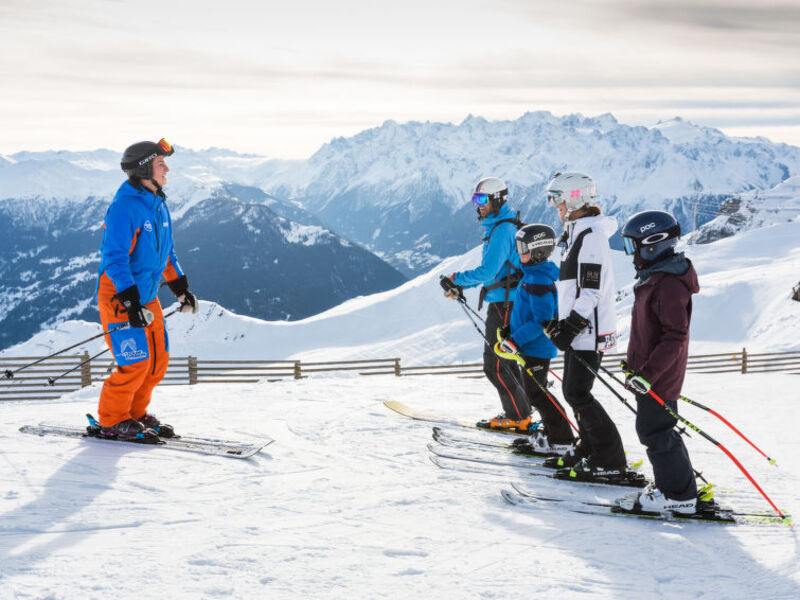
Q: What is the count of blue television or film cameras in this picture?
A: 0